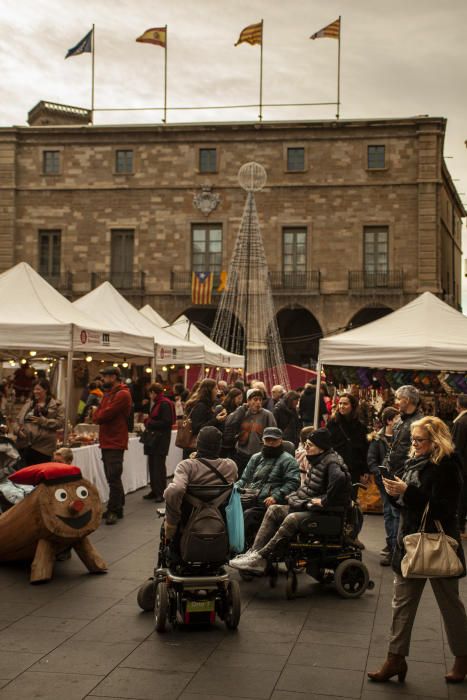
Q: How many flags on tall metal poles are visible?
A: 4